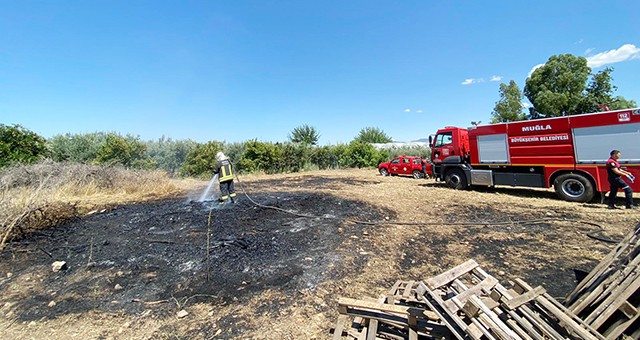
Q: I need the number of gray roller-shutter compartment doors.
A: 2